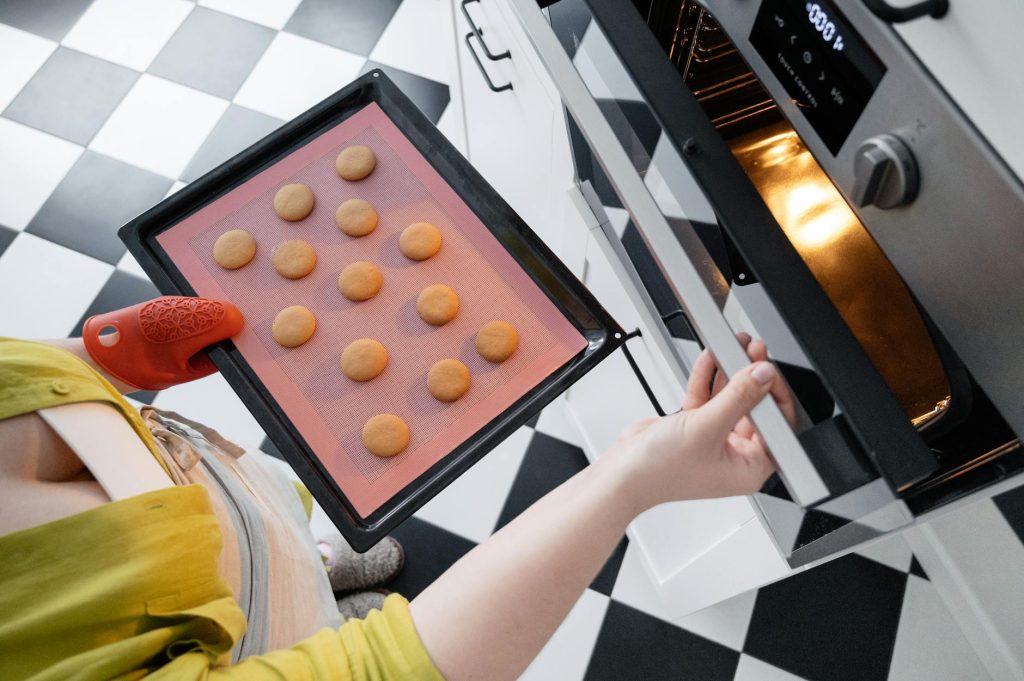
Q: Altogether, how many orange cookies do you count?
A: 13